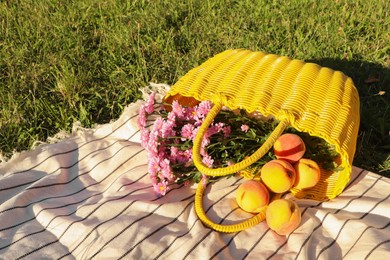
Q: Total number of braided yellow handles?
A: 2